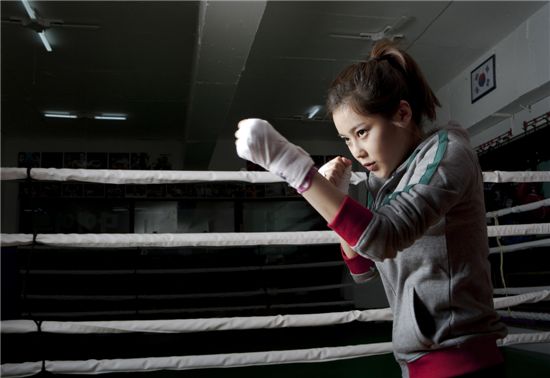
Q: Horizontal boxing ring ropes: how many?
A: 4